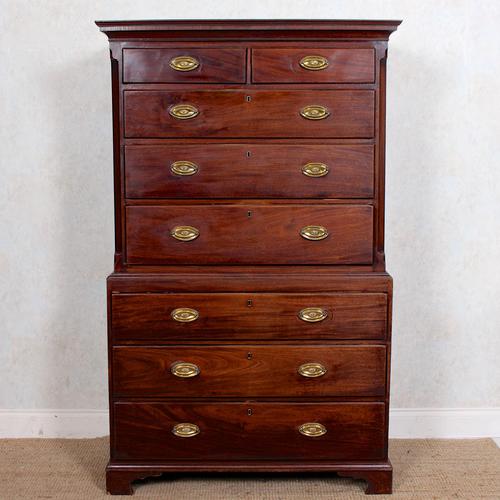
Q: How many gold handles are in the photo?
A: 14